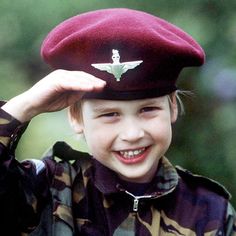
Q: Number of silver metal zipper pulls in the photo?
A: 1